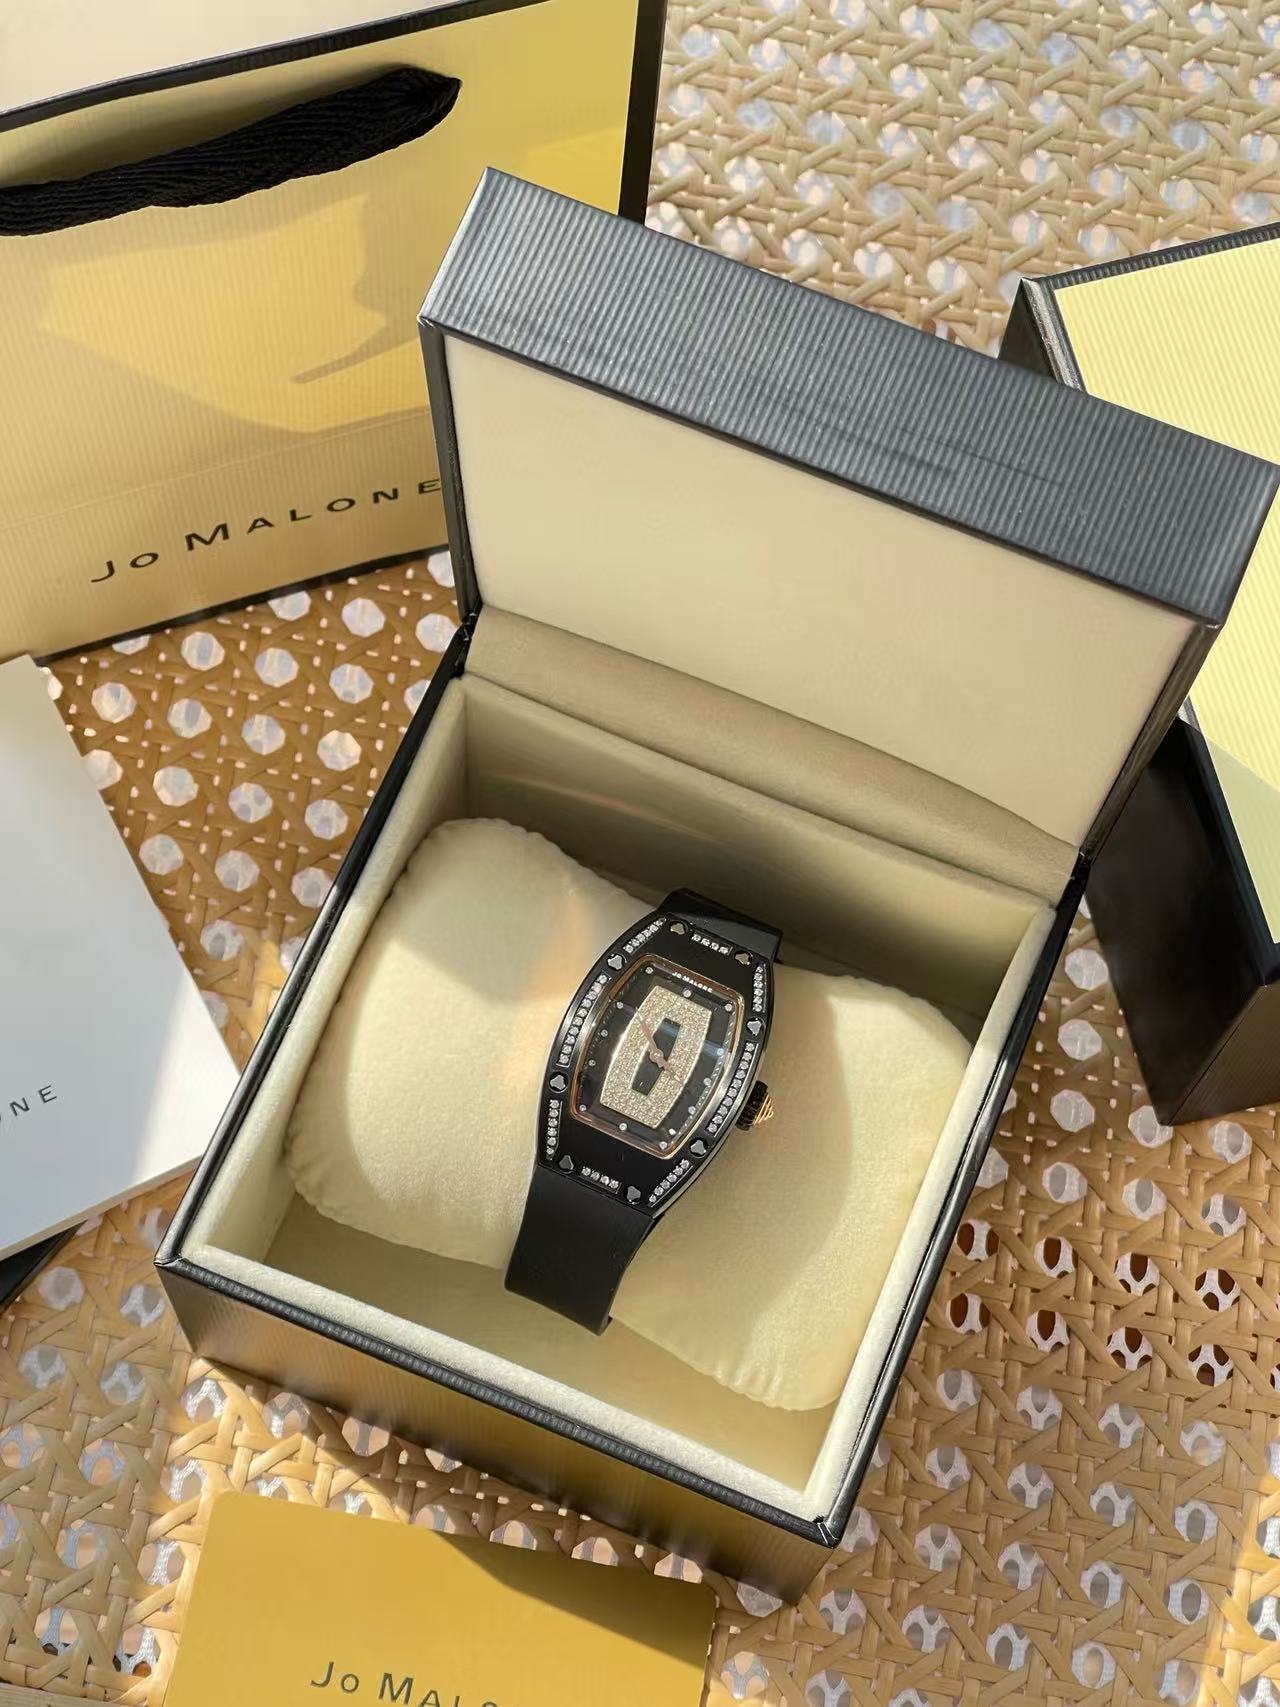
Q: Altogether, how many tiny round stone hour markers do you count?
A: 12